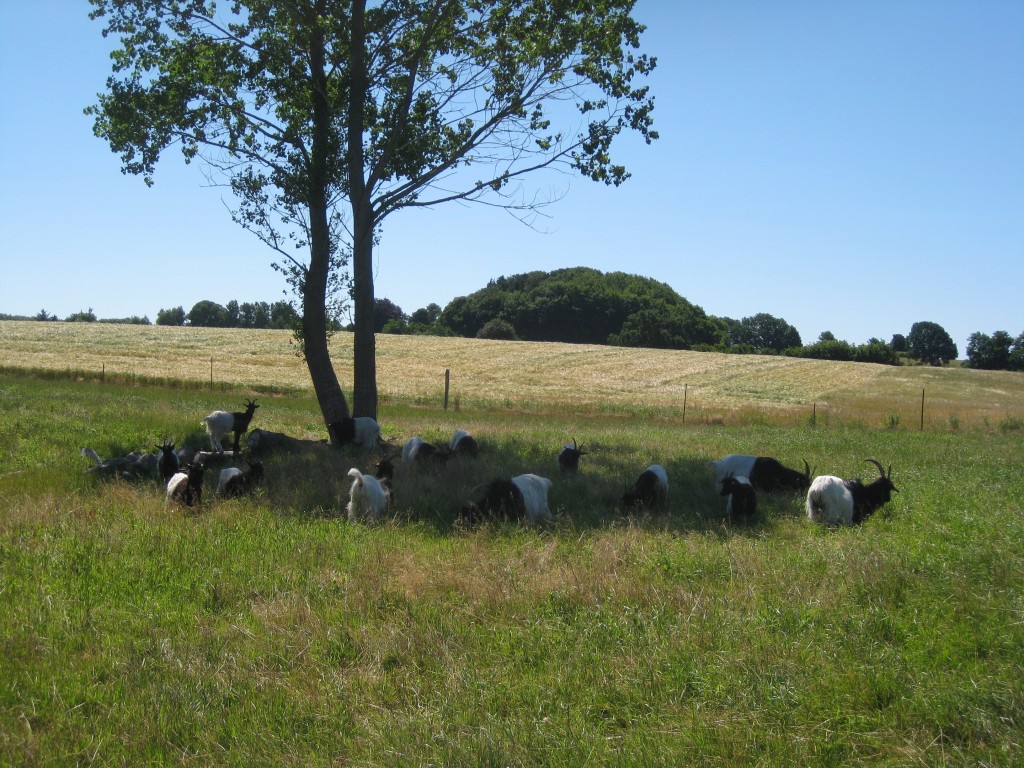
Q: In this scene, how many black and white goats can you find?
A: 14